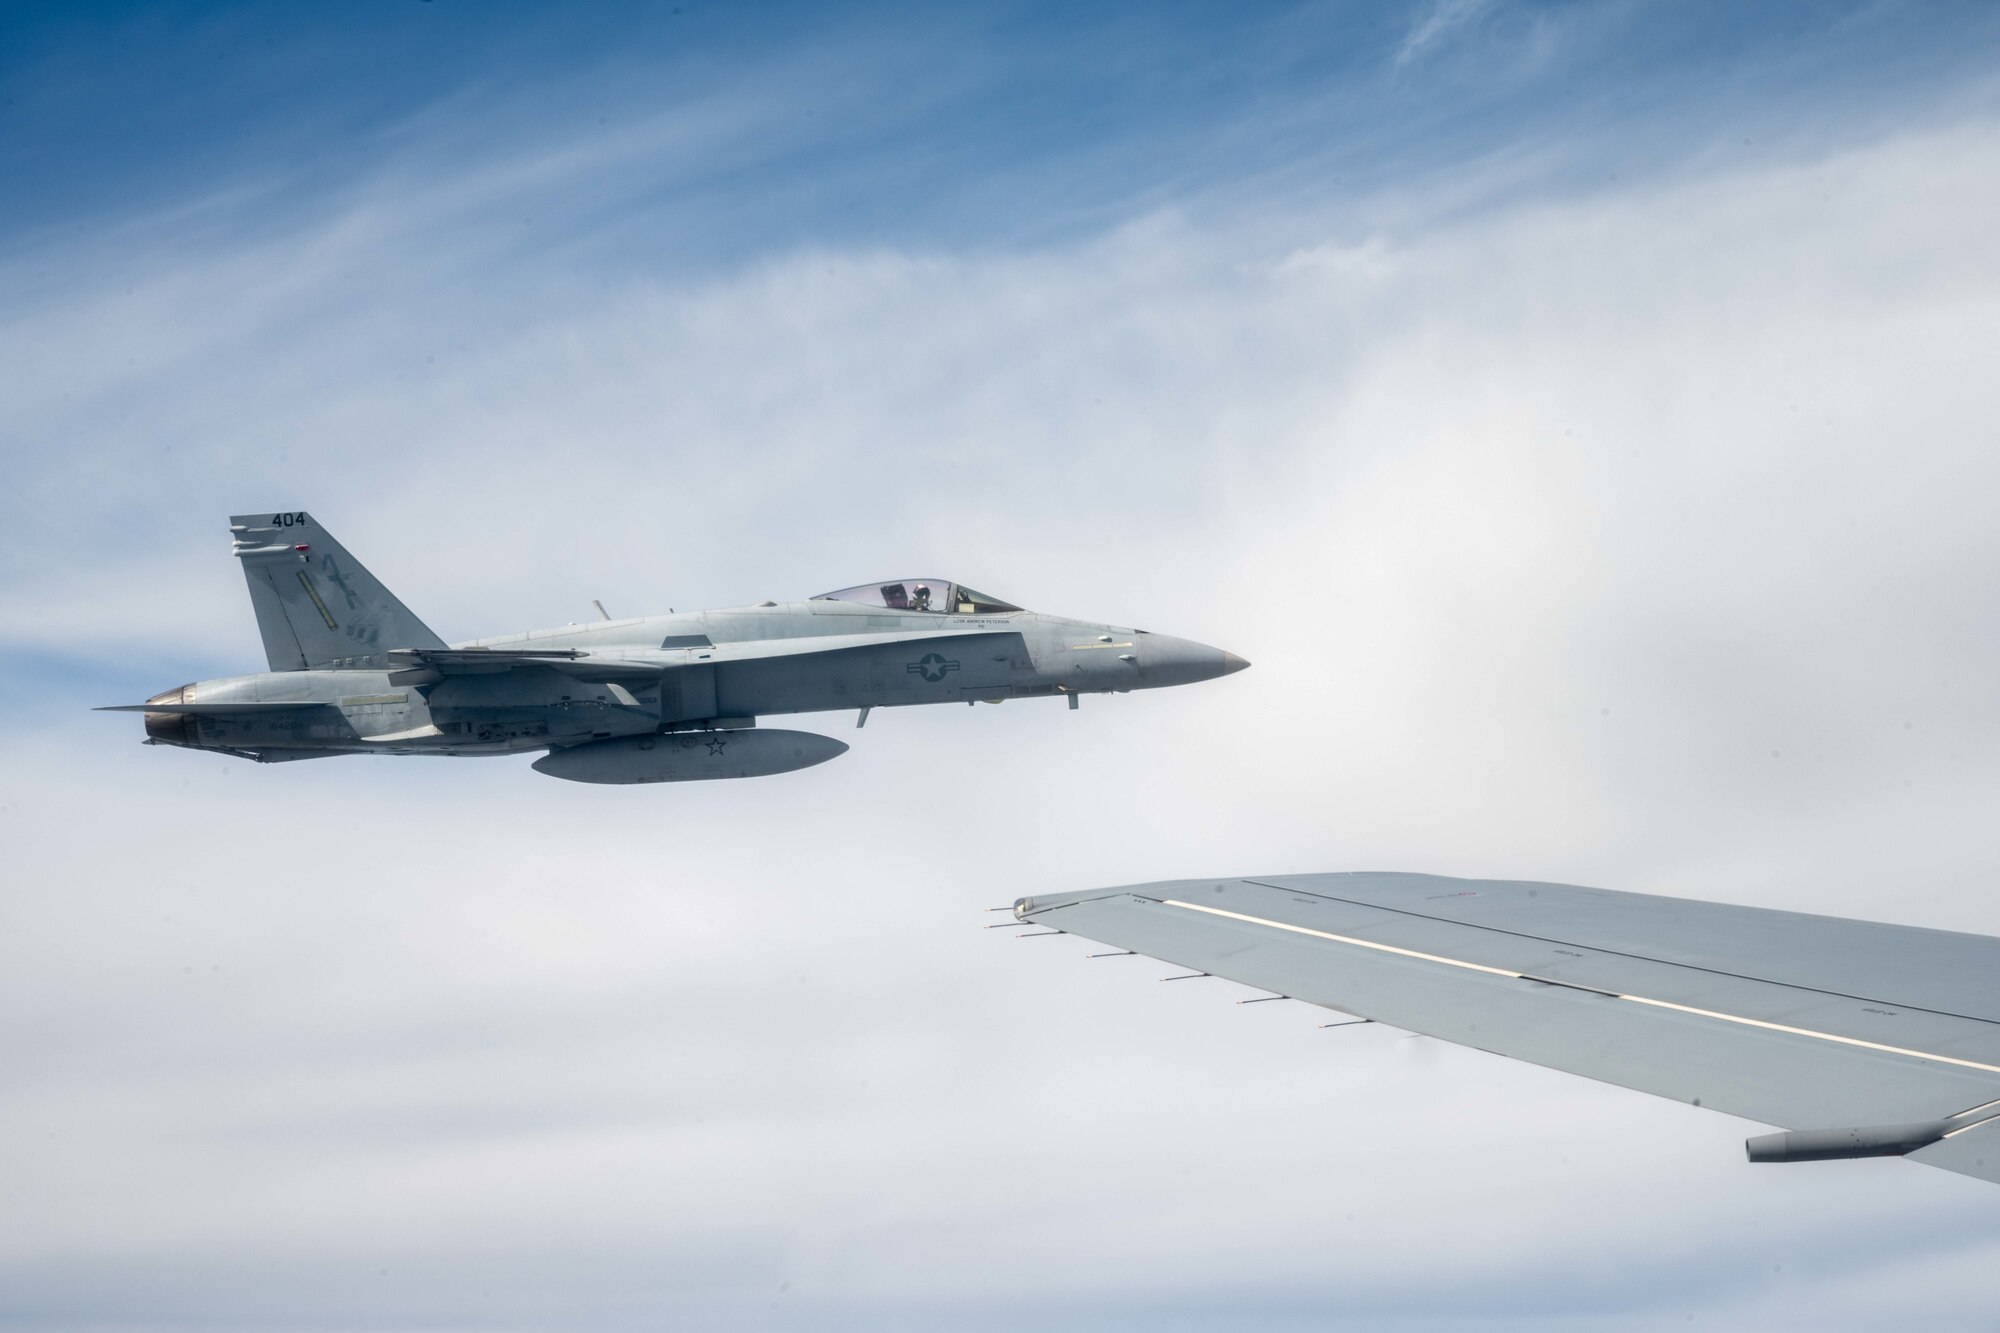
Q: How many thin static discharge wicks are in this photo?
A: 7